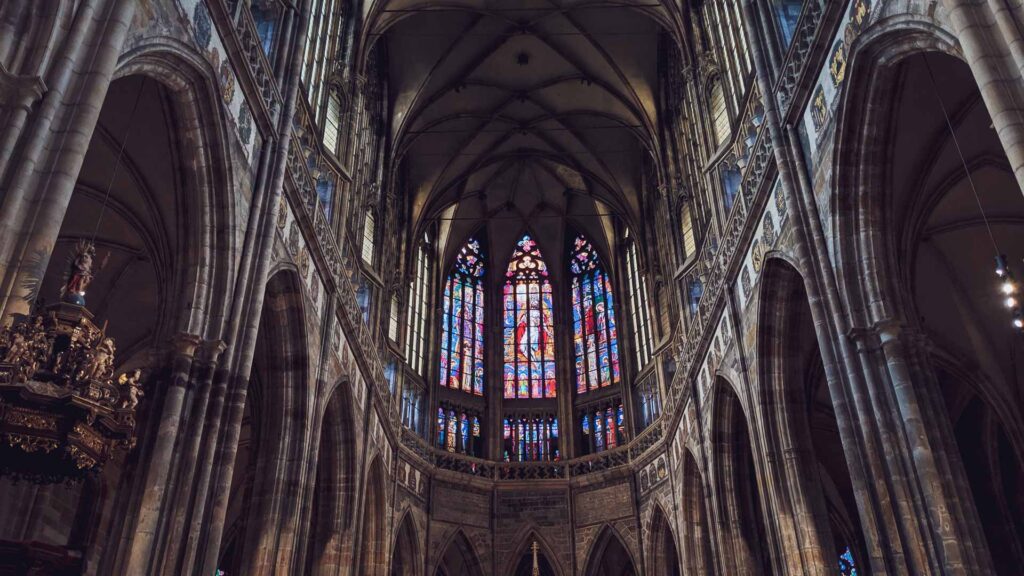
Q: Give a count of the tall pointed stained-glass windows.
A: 3